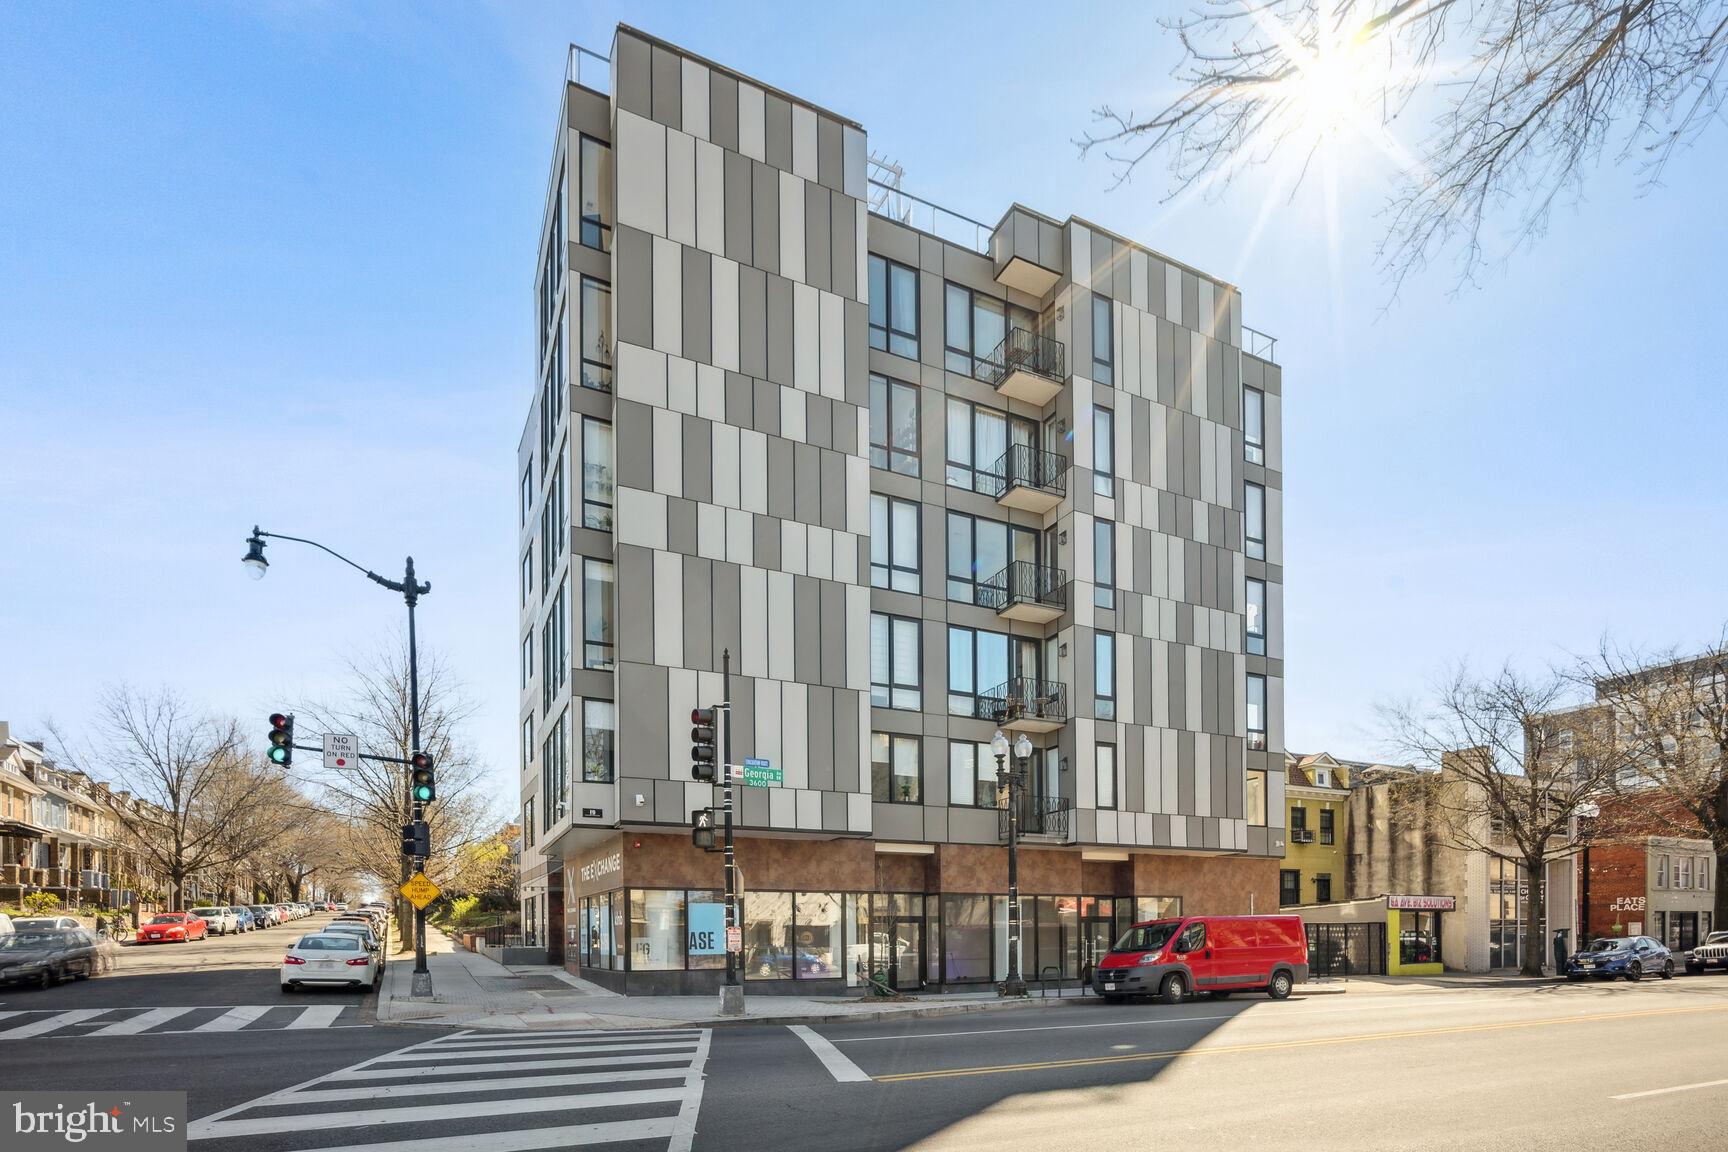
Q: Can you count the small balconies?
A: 5